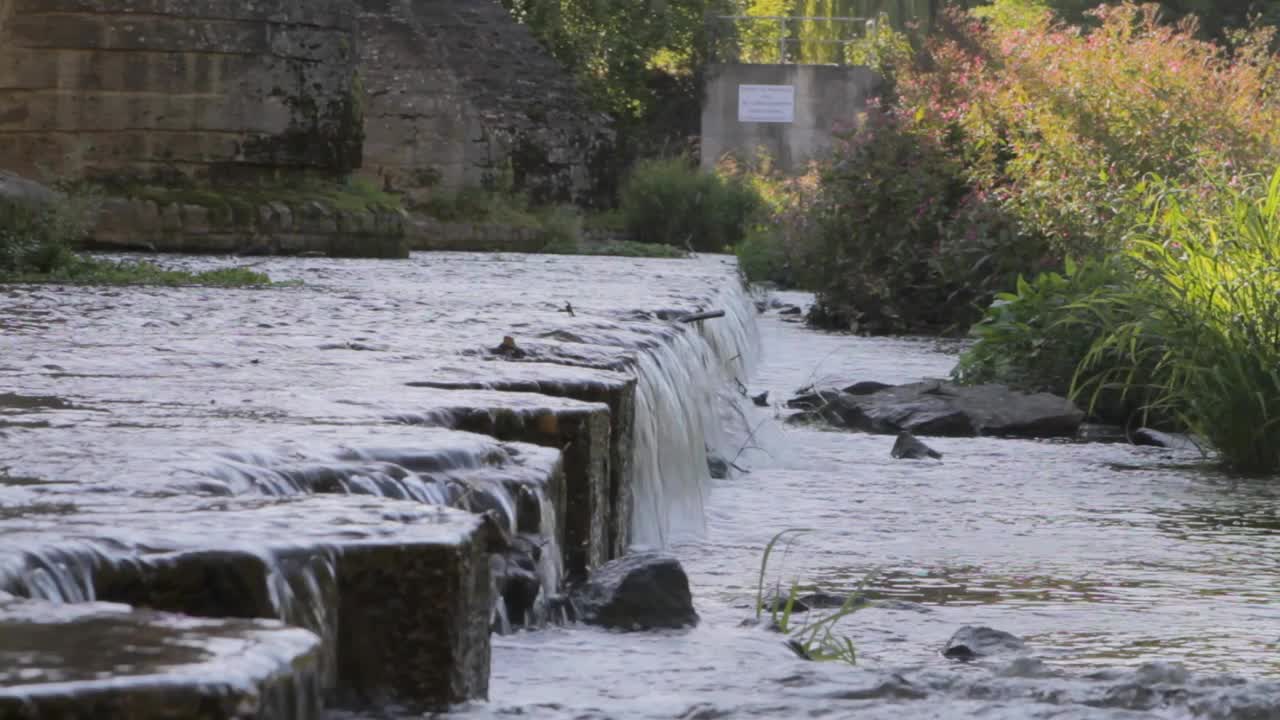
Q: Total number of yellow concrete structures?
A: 0